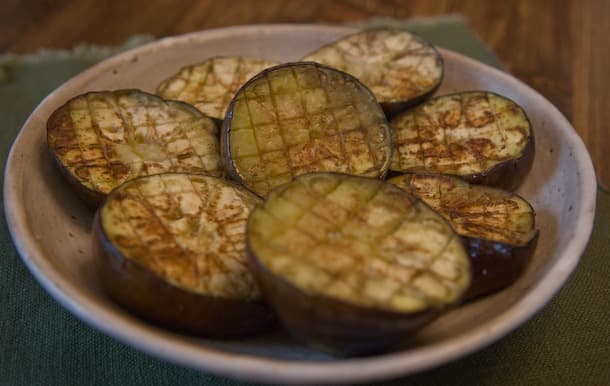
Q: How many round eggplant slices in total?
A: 8